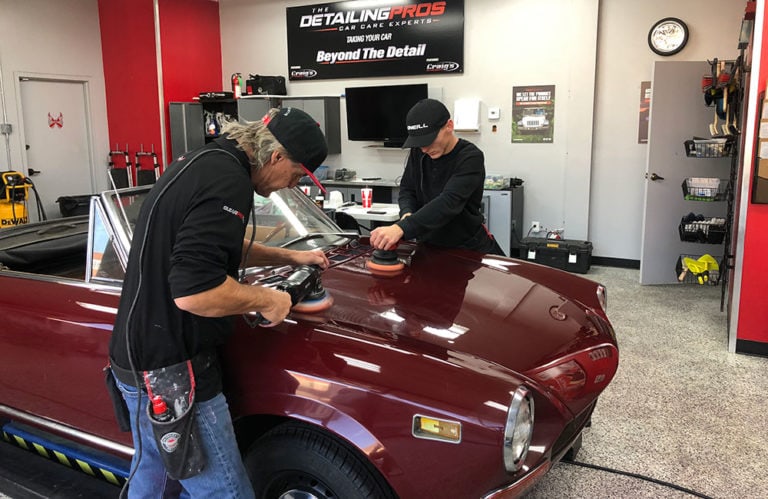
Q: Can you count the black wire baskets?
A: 4